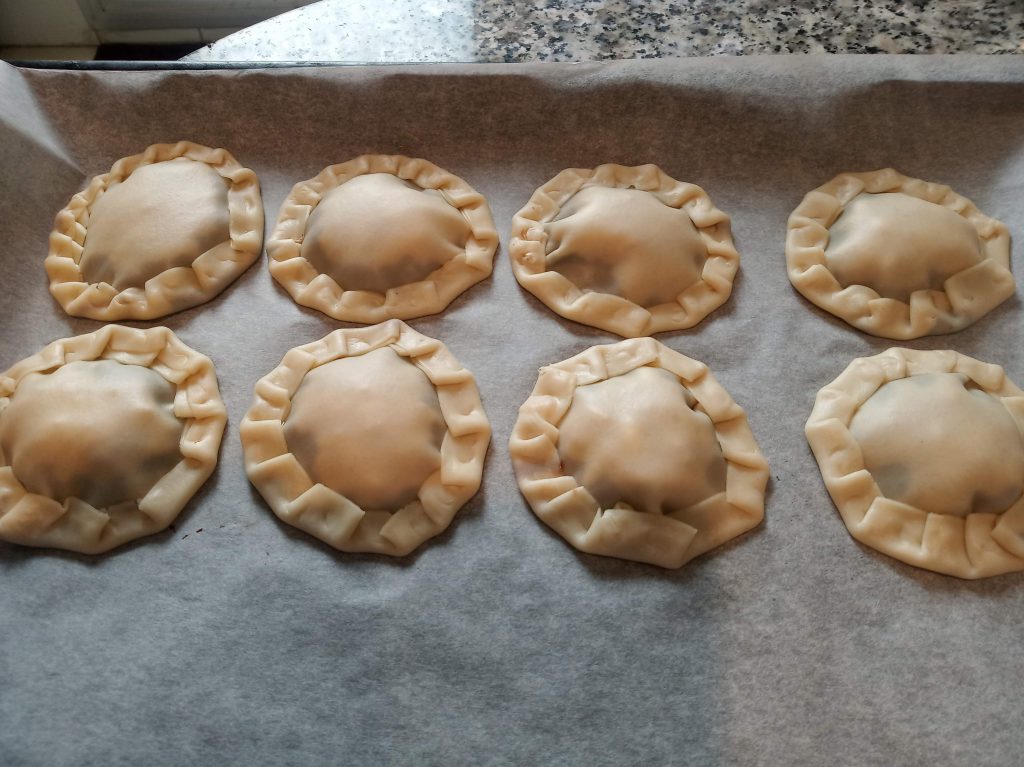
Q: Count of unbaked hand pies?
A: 8